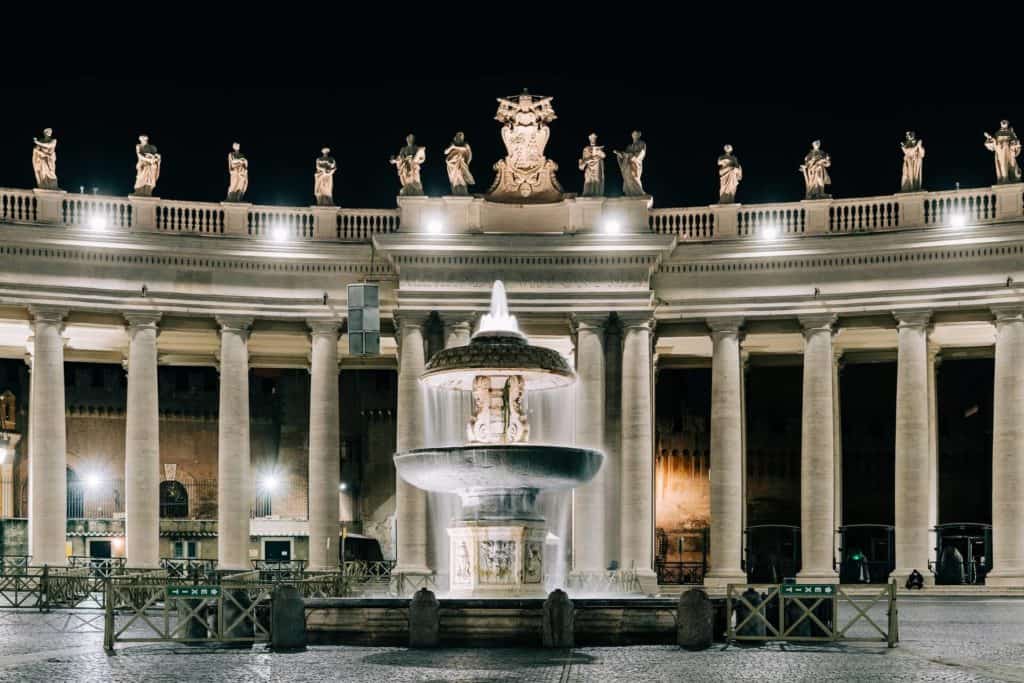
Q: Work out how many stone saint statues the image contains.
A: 12